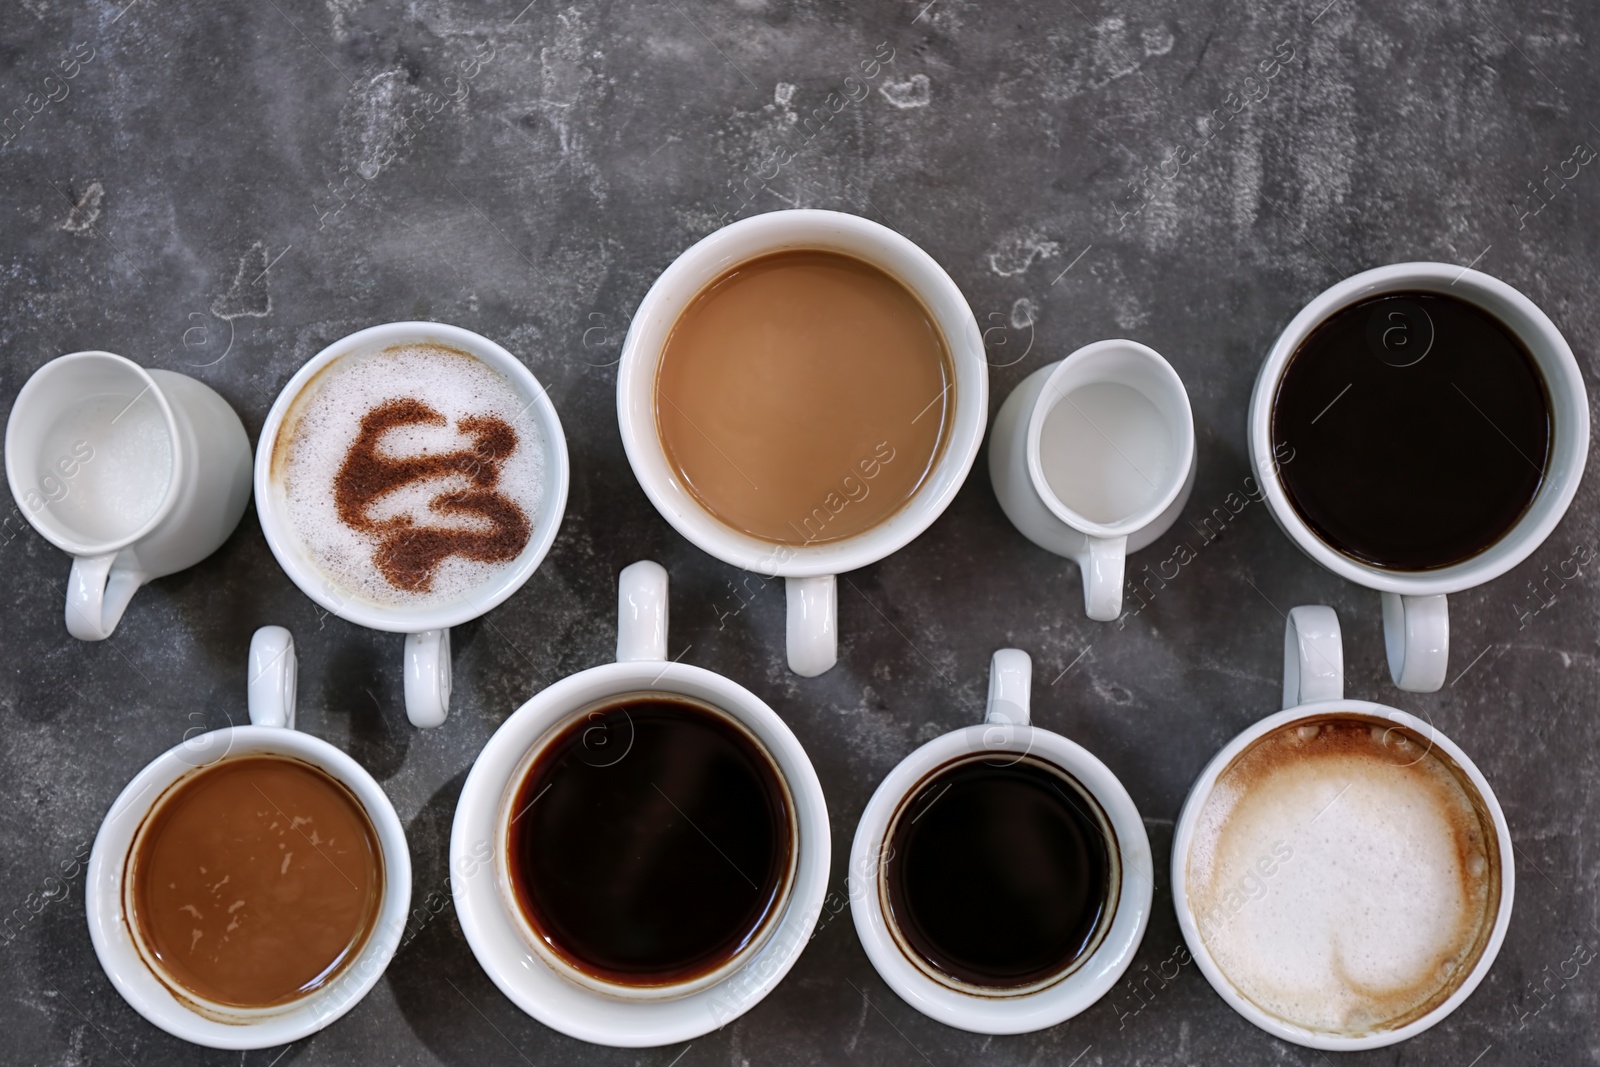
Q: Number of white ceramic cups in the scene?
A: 7